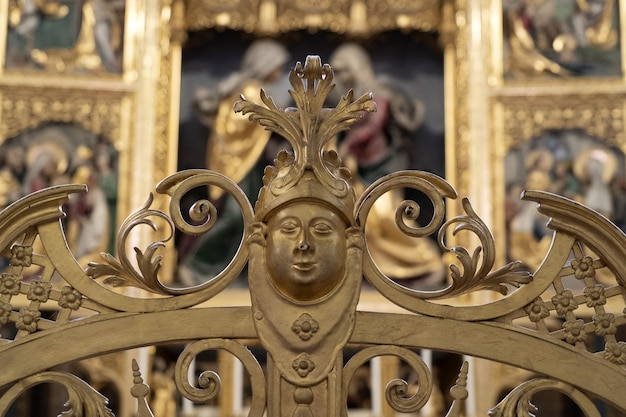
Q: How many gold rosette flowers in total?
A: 15